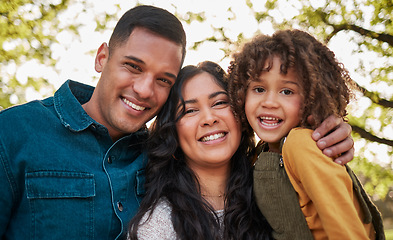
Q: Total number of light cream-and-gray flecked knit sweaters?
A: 1